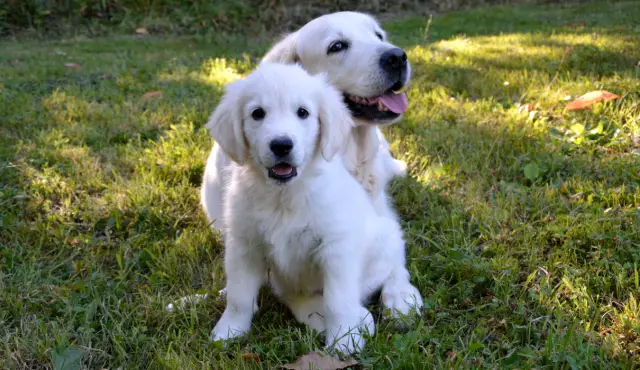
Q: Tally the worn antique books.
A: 0